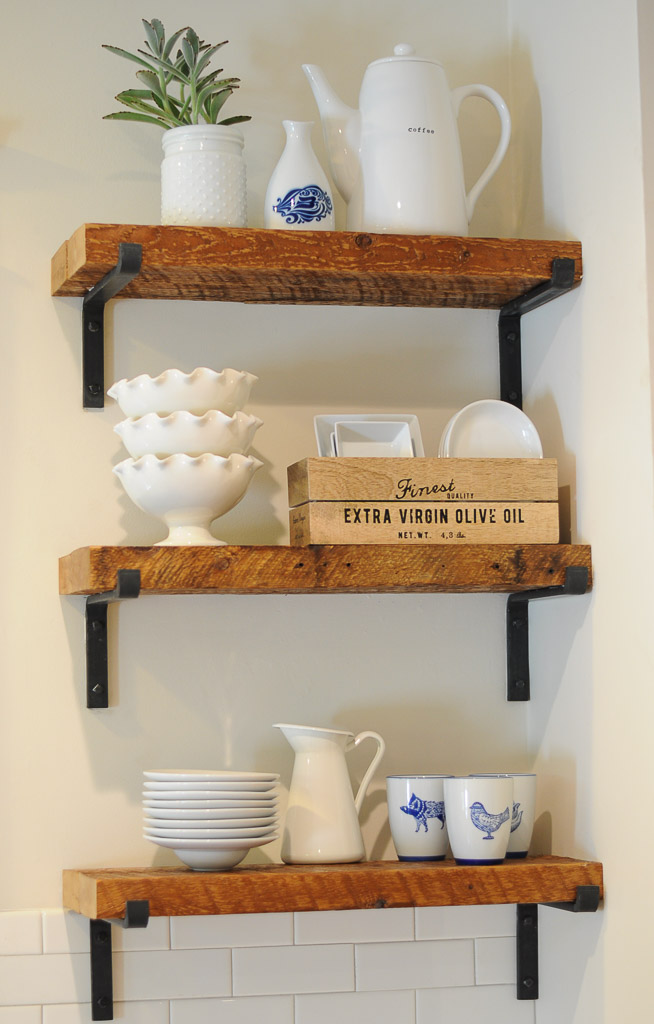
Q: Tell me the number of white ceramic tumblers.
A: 3